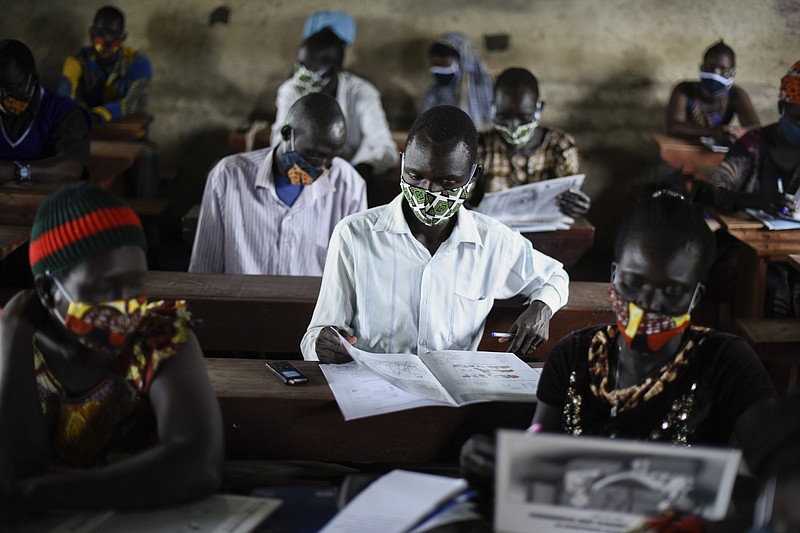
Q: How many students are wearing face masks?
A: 11